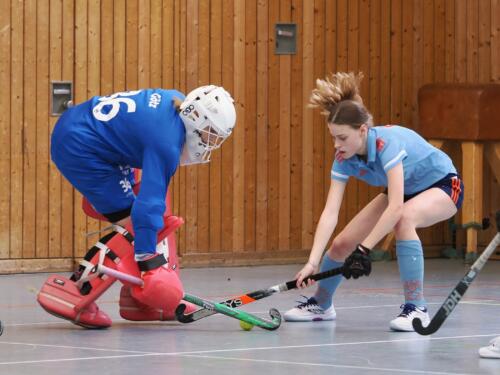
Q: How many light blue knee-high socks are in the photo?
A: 2